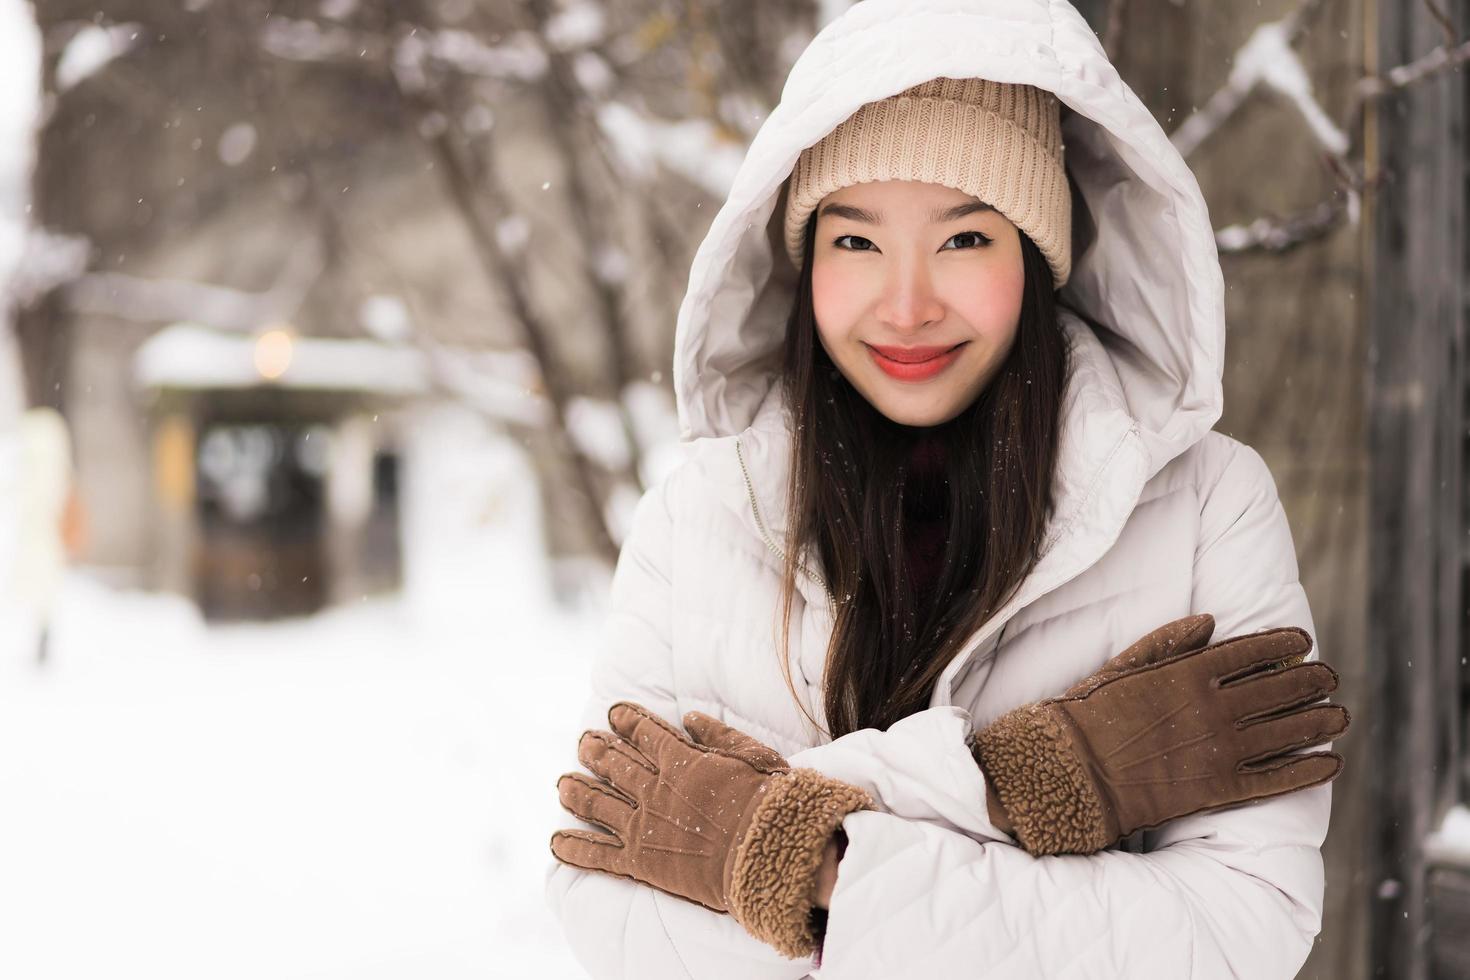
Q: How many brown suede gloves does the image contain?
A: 2